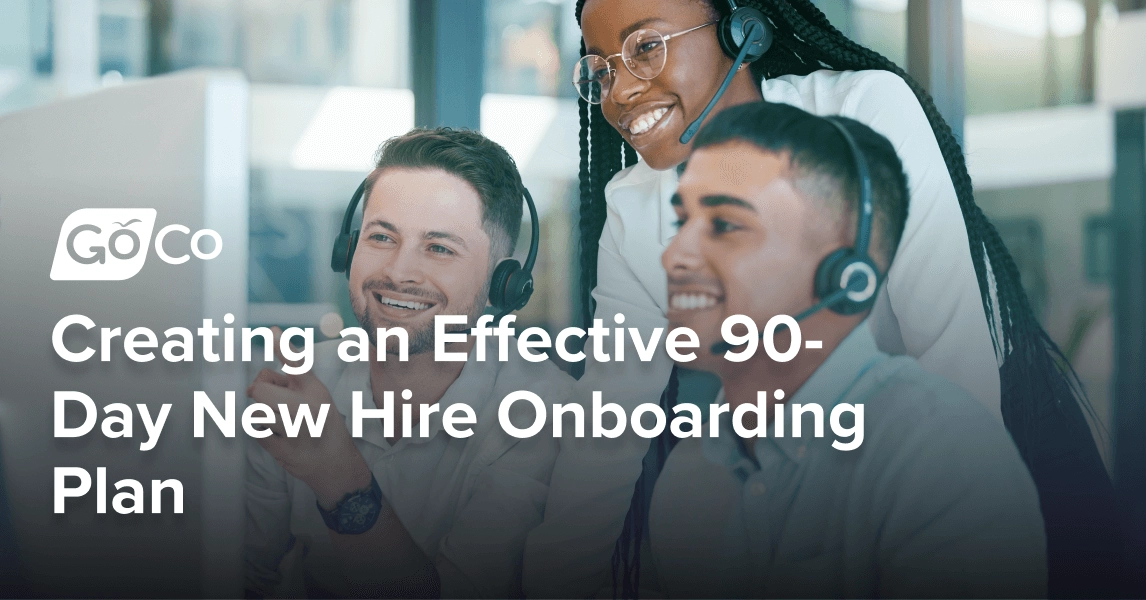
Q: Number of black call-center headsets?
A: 3